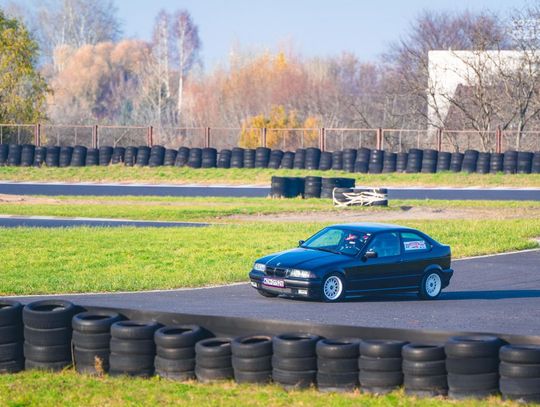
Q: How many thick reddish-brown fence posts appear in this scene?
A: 9